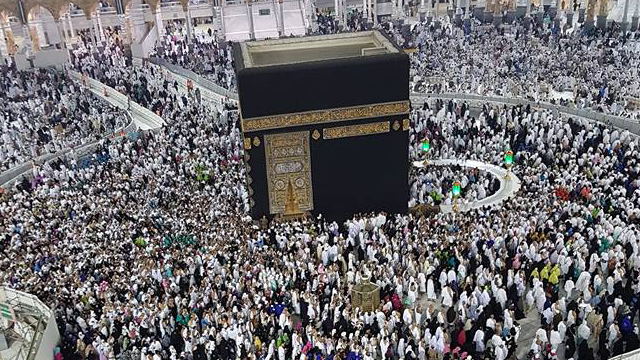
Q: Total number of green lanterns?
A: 3